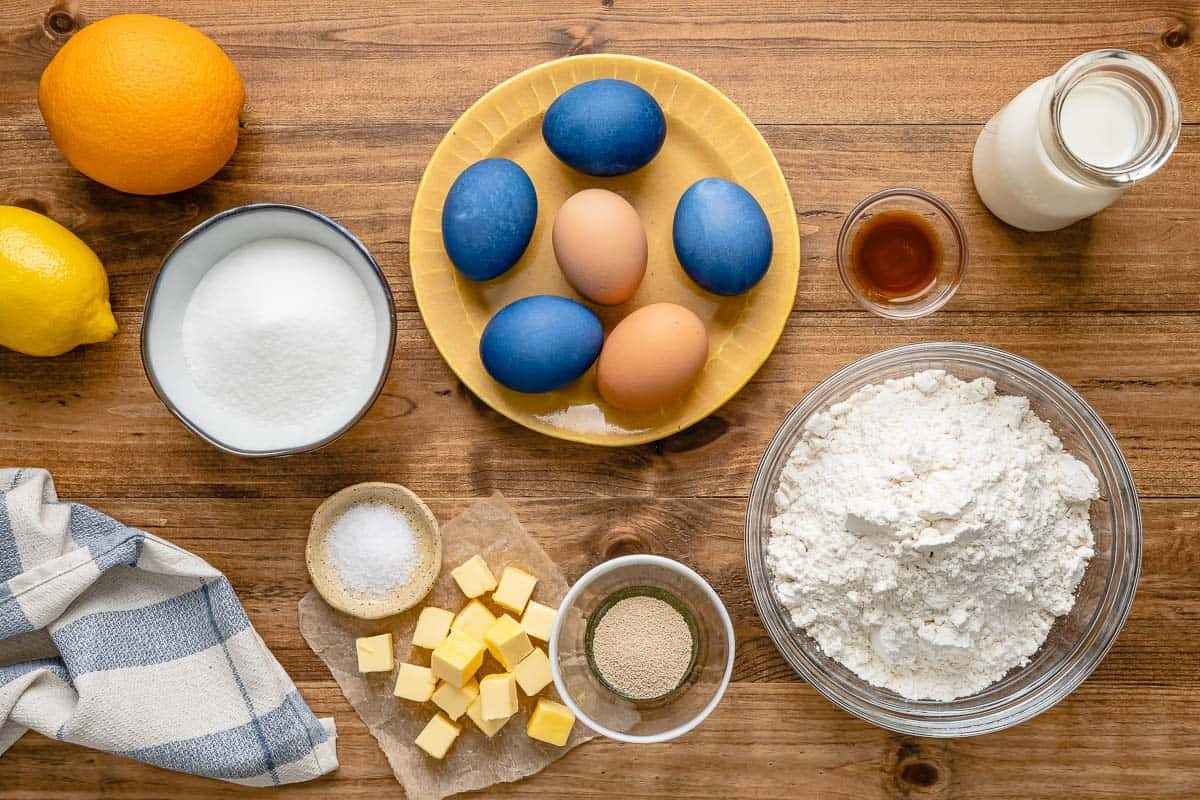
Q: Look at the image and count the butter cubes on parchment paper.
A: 15